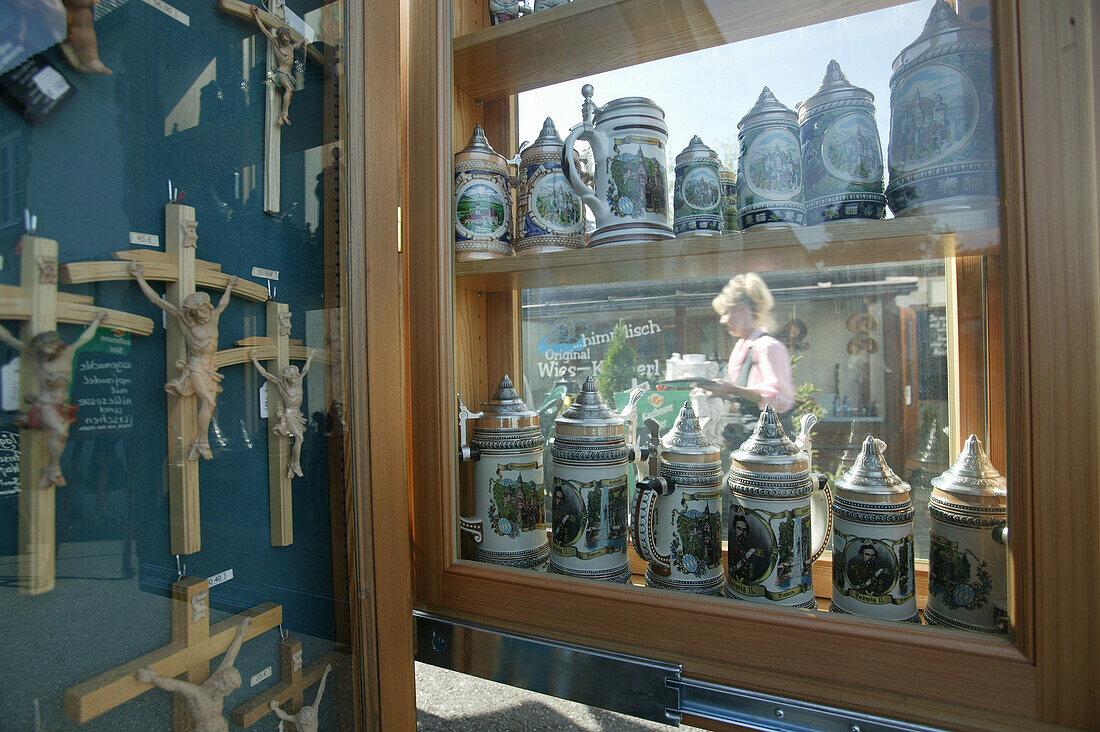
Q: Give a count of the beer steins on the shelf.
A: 14